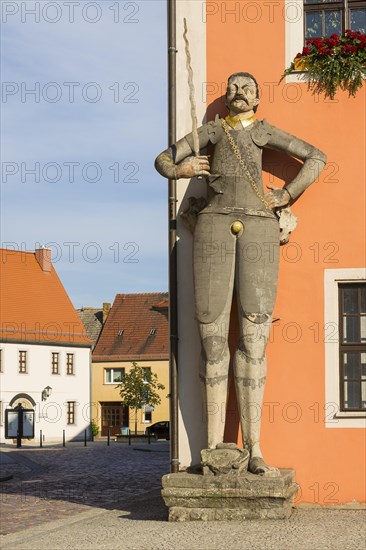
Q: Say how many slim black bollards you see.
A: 6